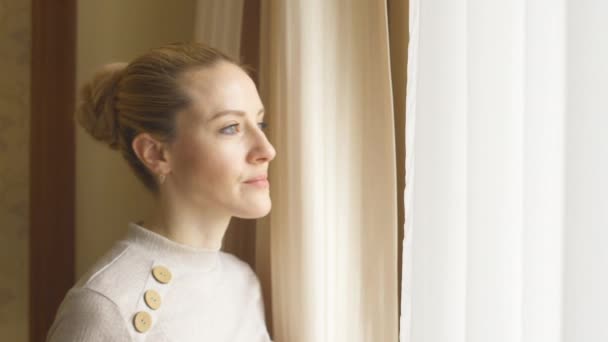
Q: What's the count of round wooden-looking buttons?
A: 3